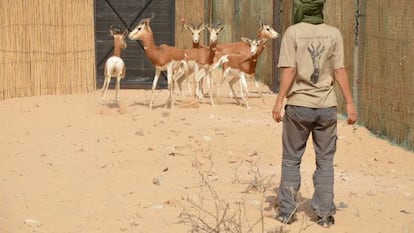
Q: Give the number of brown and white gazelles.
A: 6